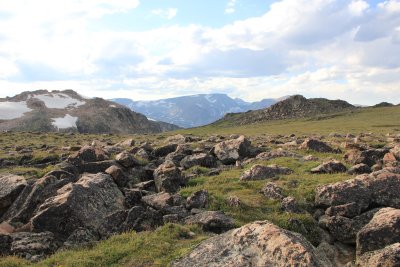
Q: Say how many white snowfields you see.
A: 3